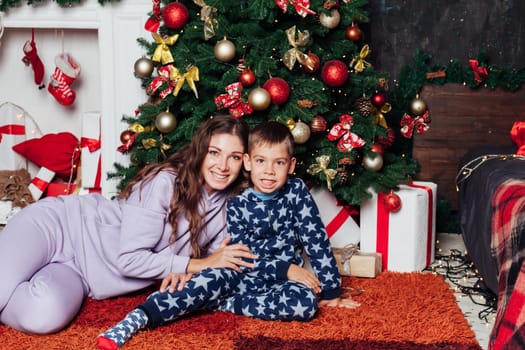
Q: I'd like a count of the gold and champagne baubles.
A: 8